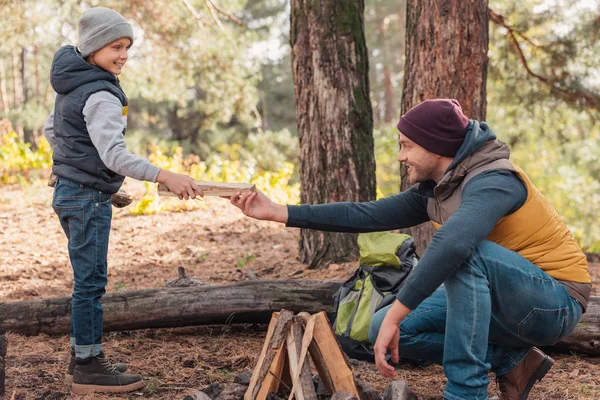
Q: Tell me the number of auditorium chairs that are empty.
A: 0